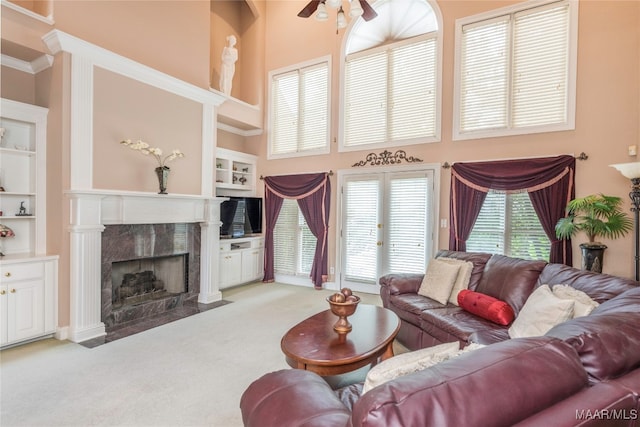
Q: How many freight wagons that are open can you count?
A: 0